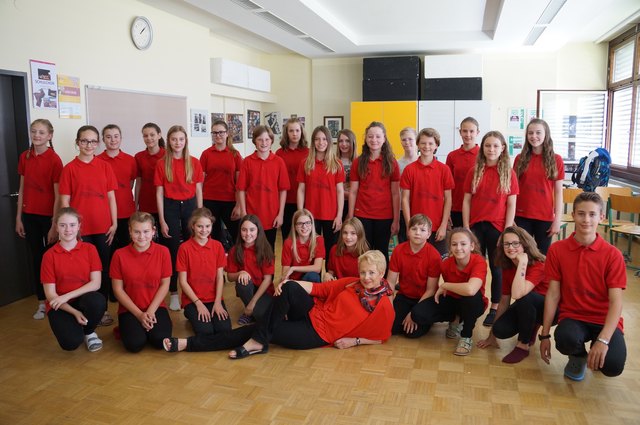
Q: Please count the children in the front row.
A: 10